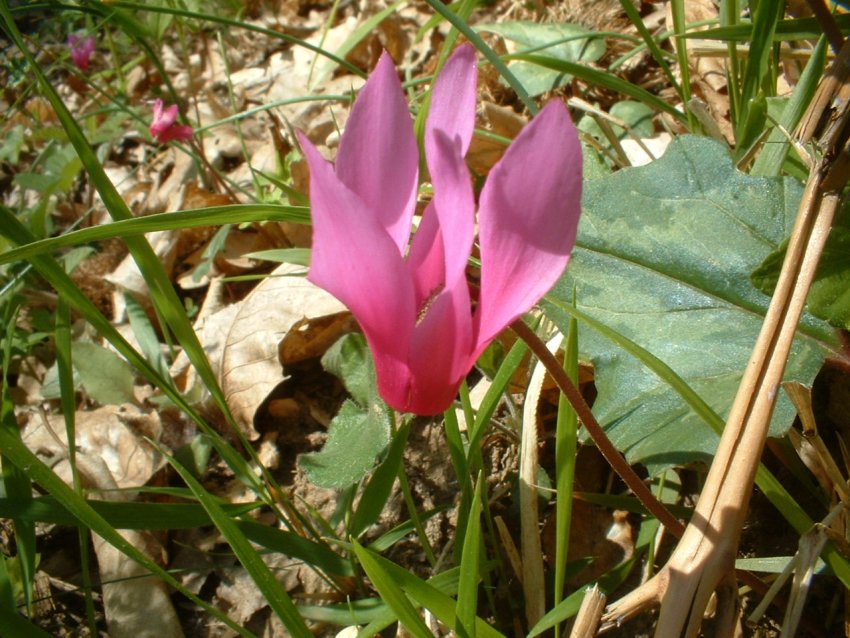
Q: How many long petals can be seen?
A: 5